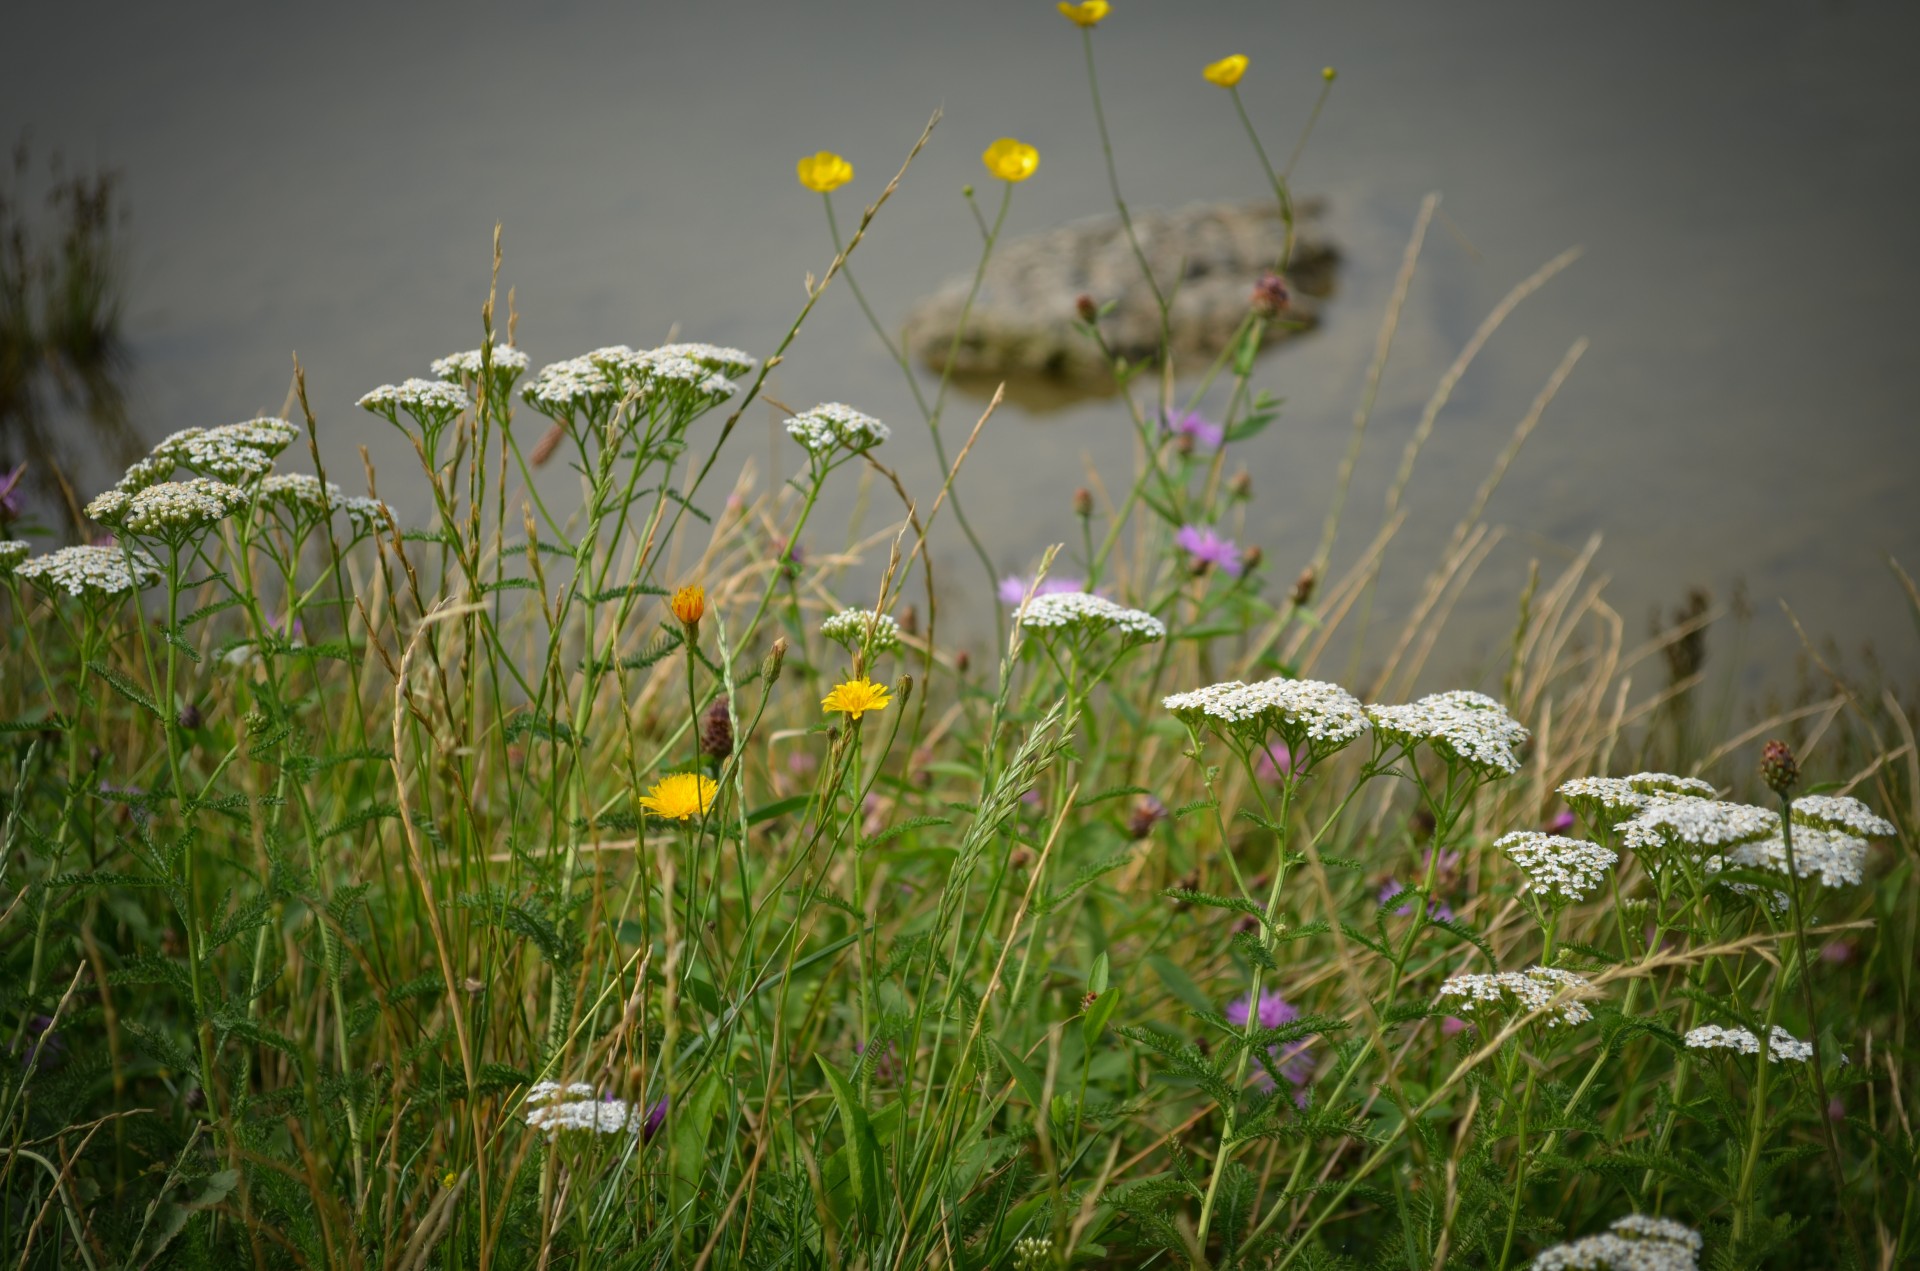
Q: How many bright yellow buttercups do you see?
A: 4